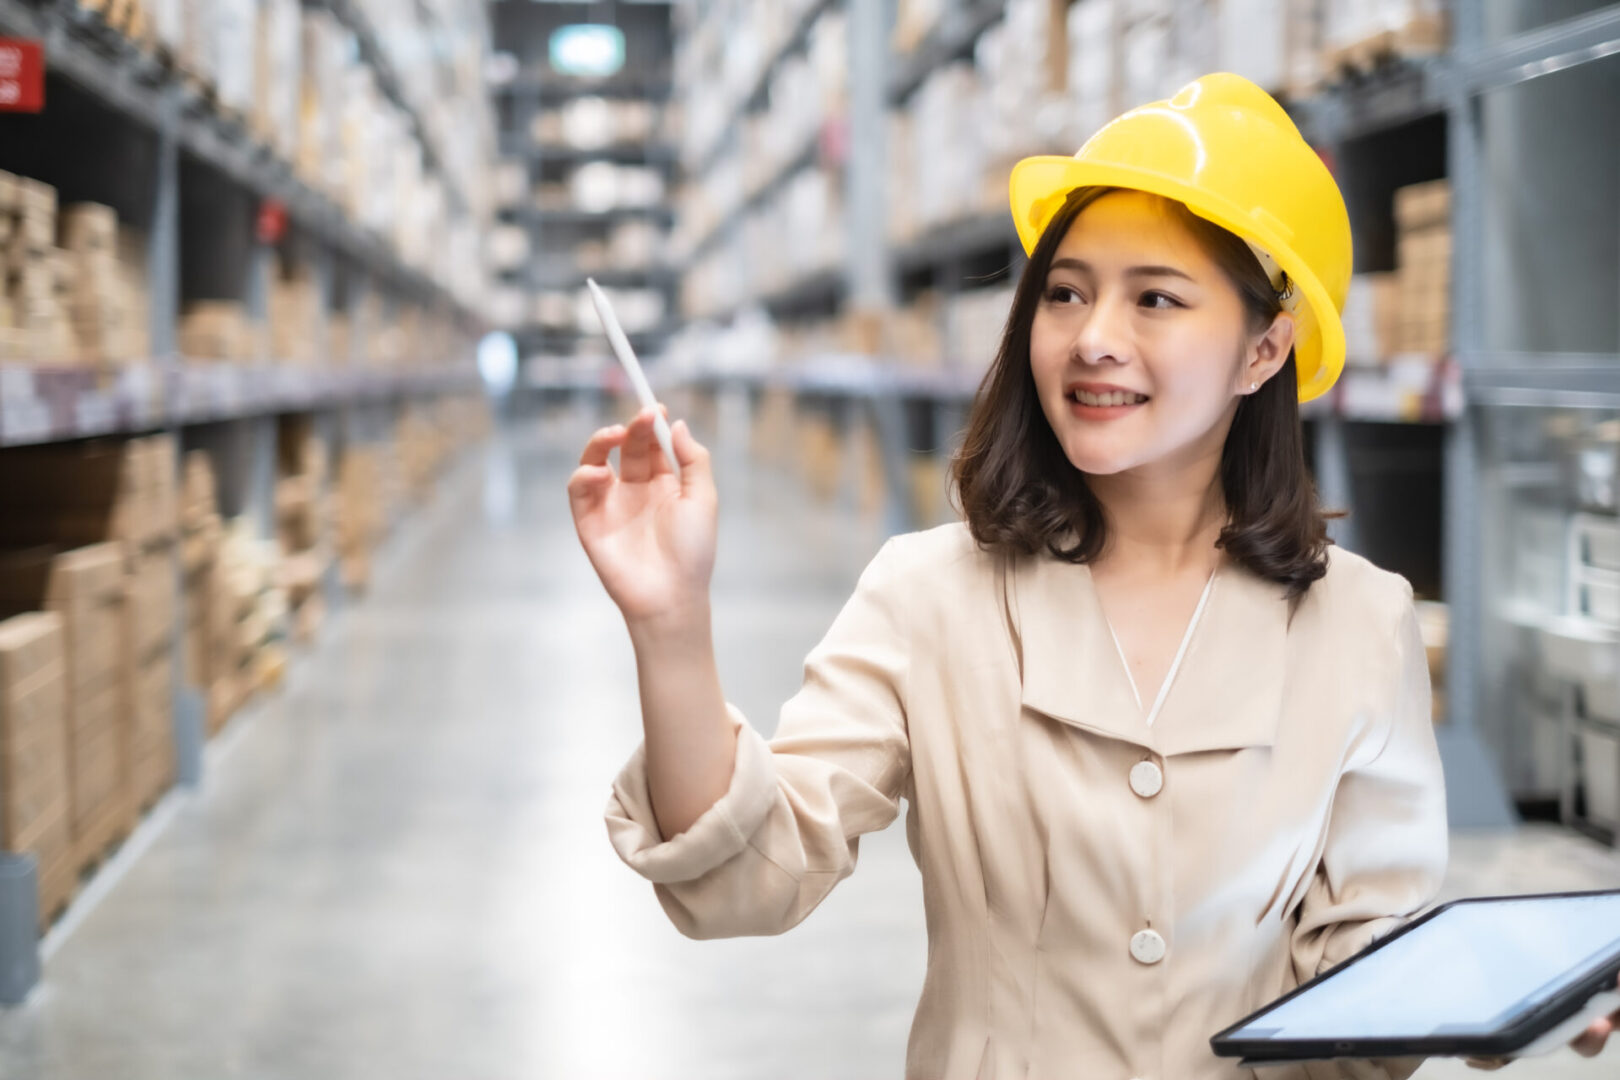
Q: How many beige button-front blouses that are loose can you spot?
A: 1